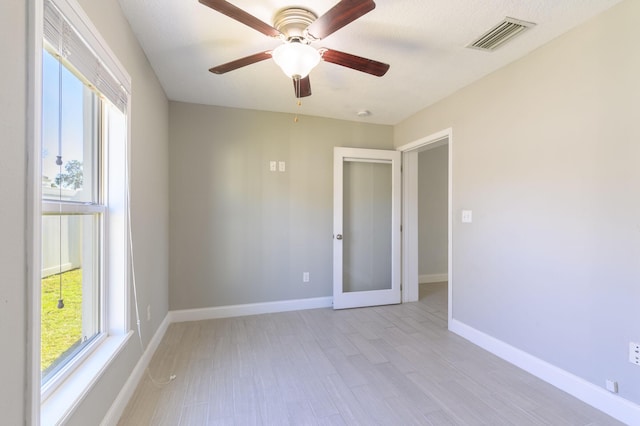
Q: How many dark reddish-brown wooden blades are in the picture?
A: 5